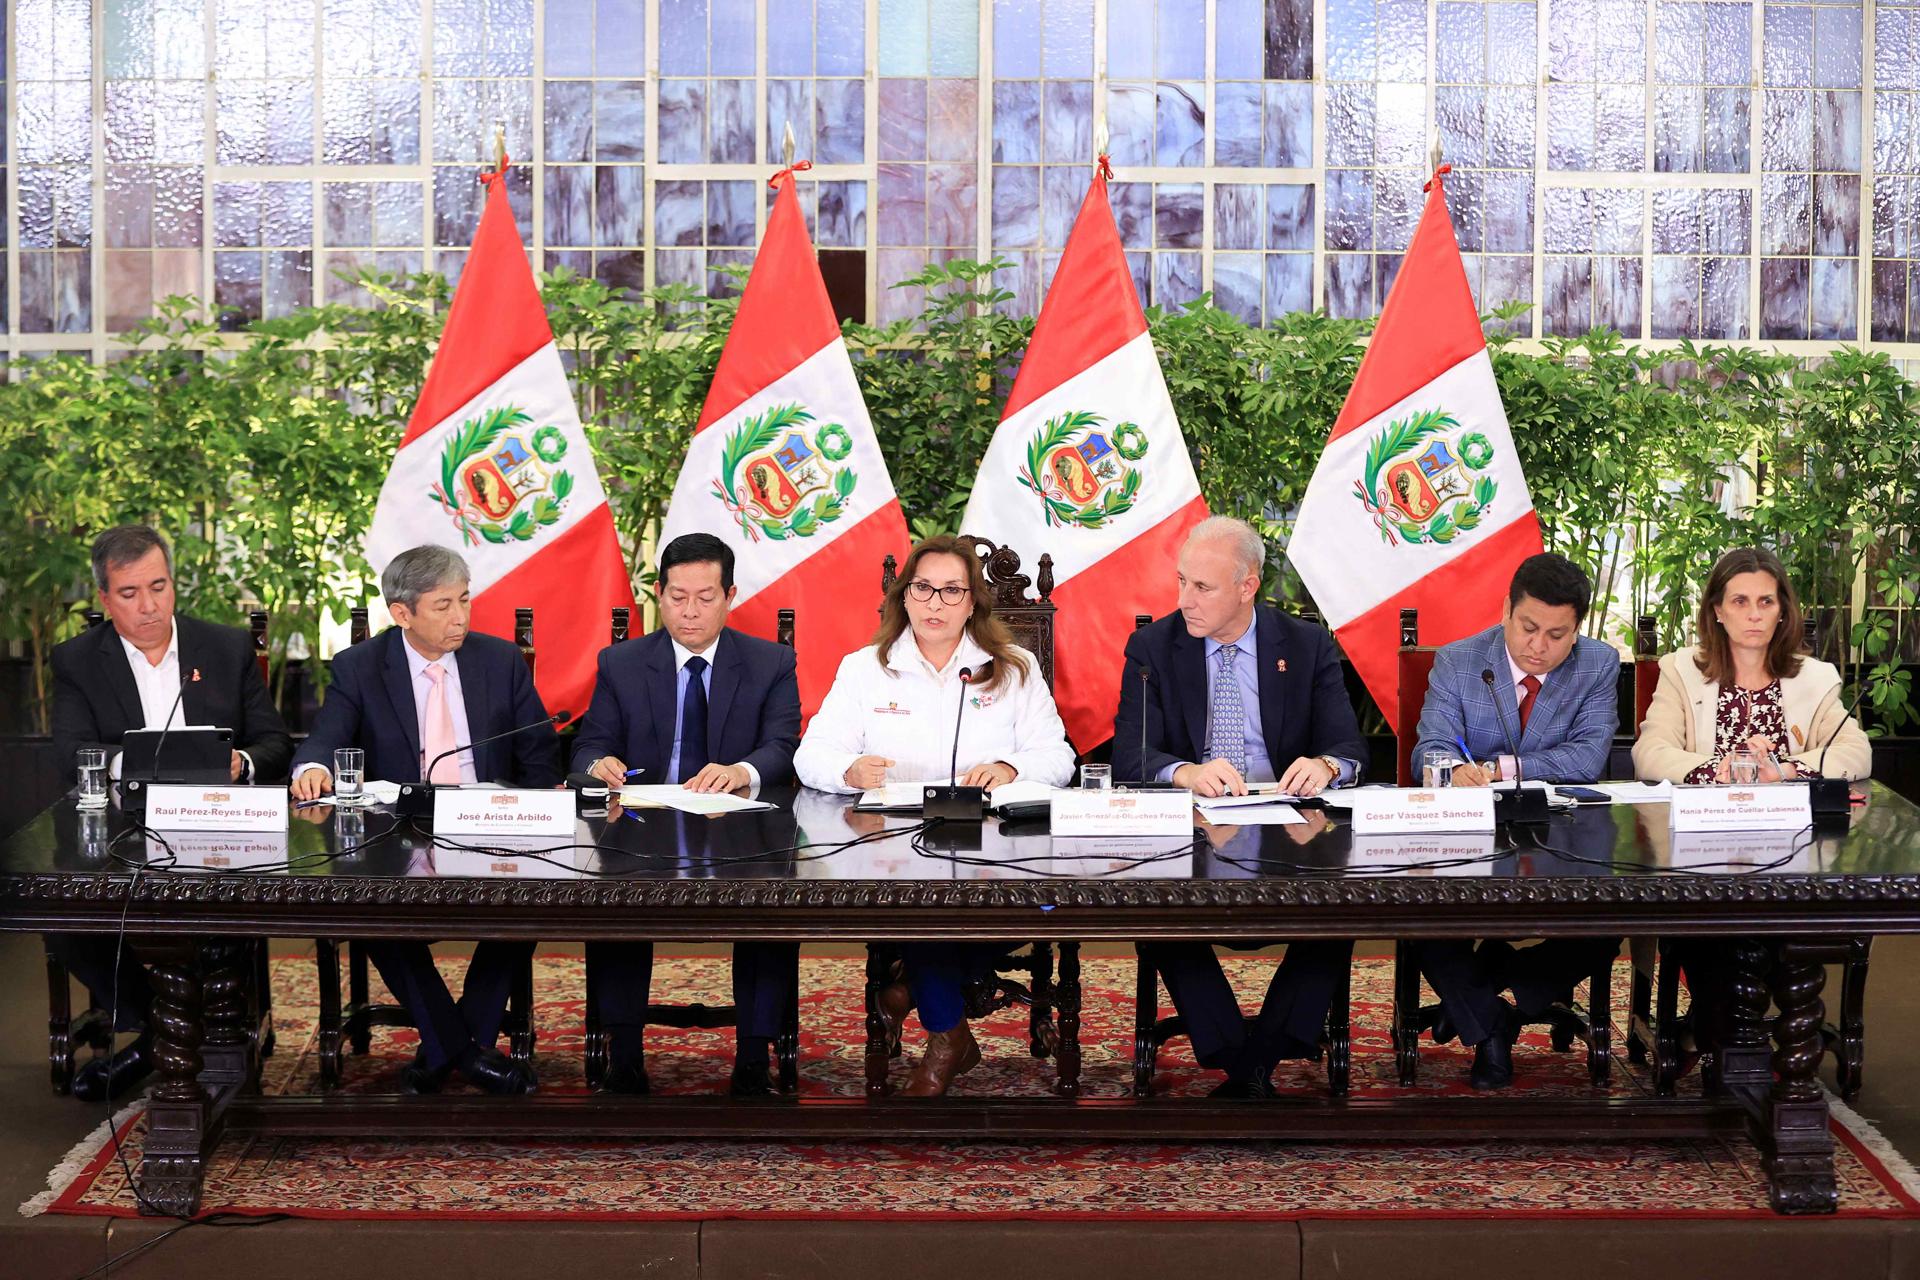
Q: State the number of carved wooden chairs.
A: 7